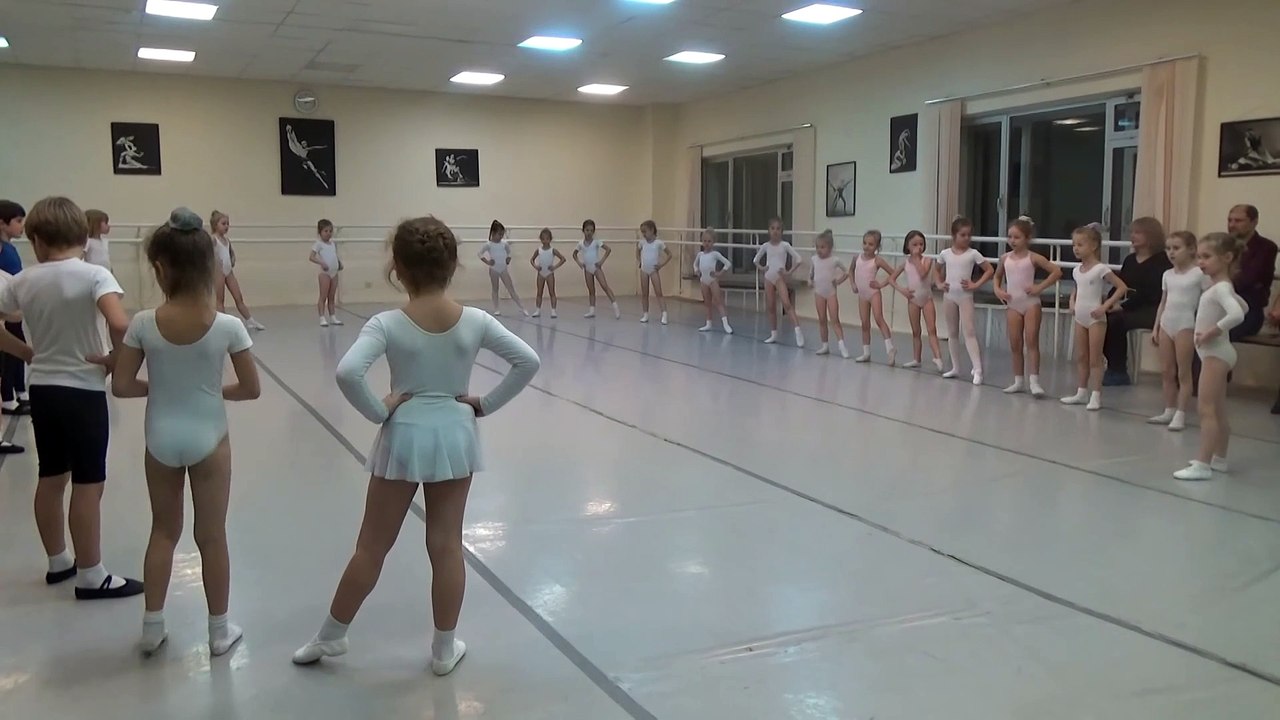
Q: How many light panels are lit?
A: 9